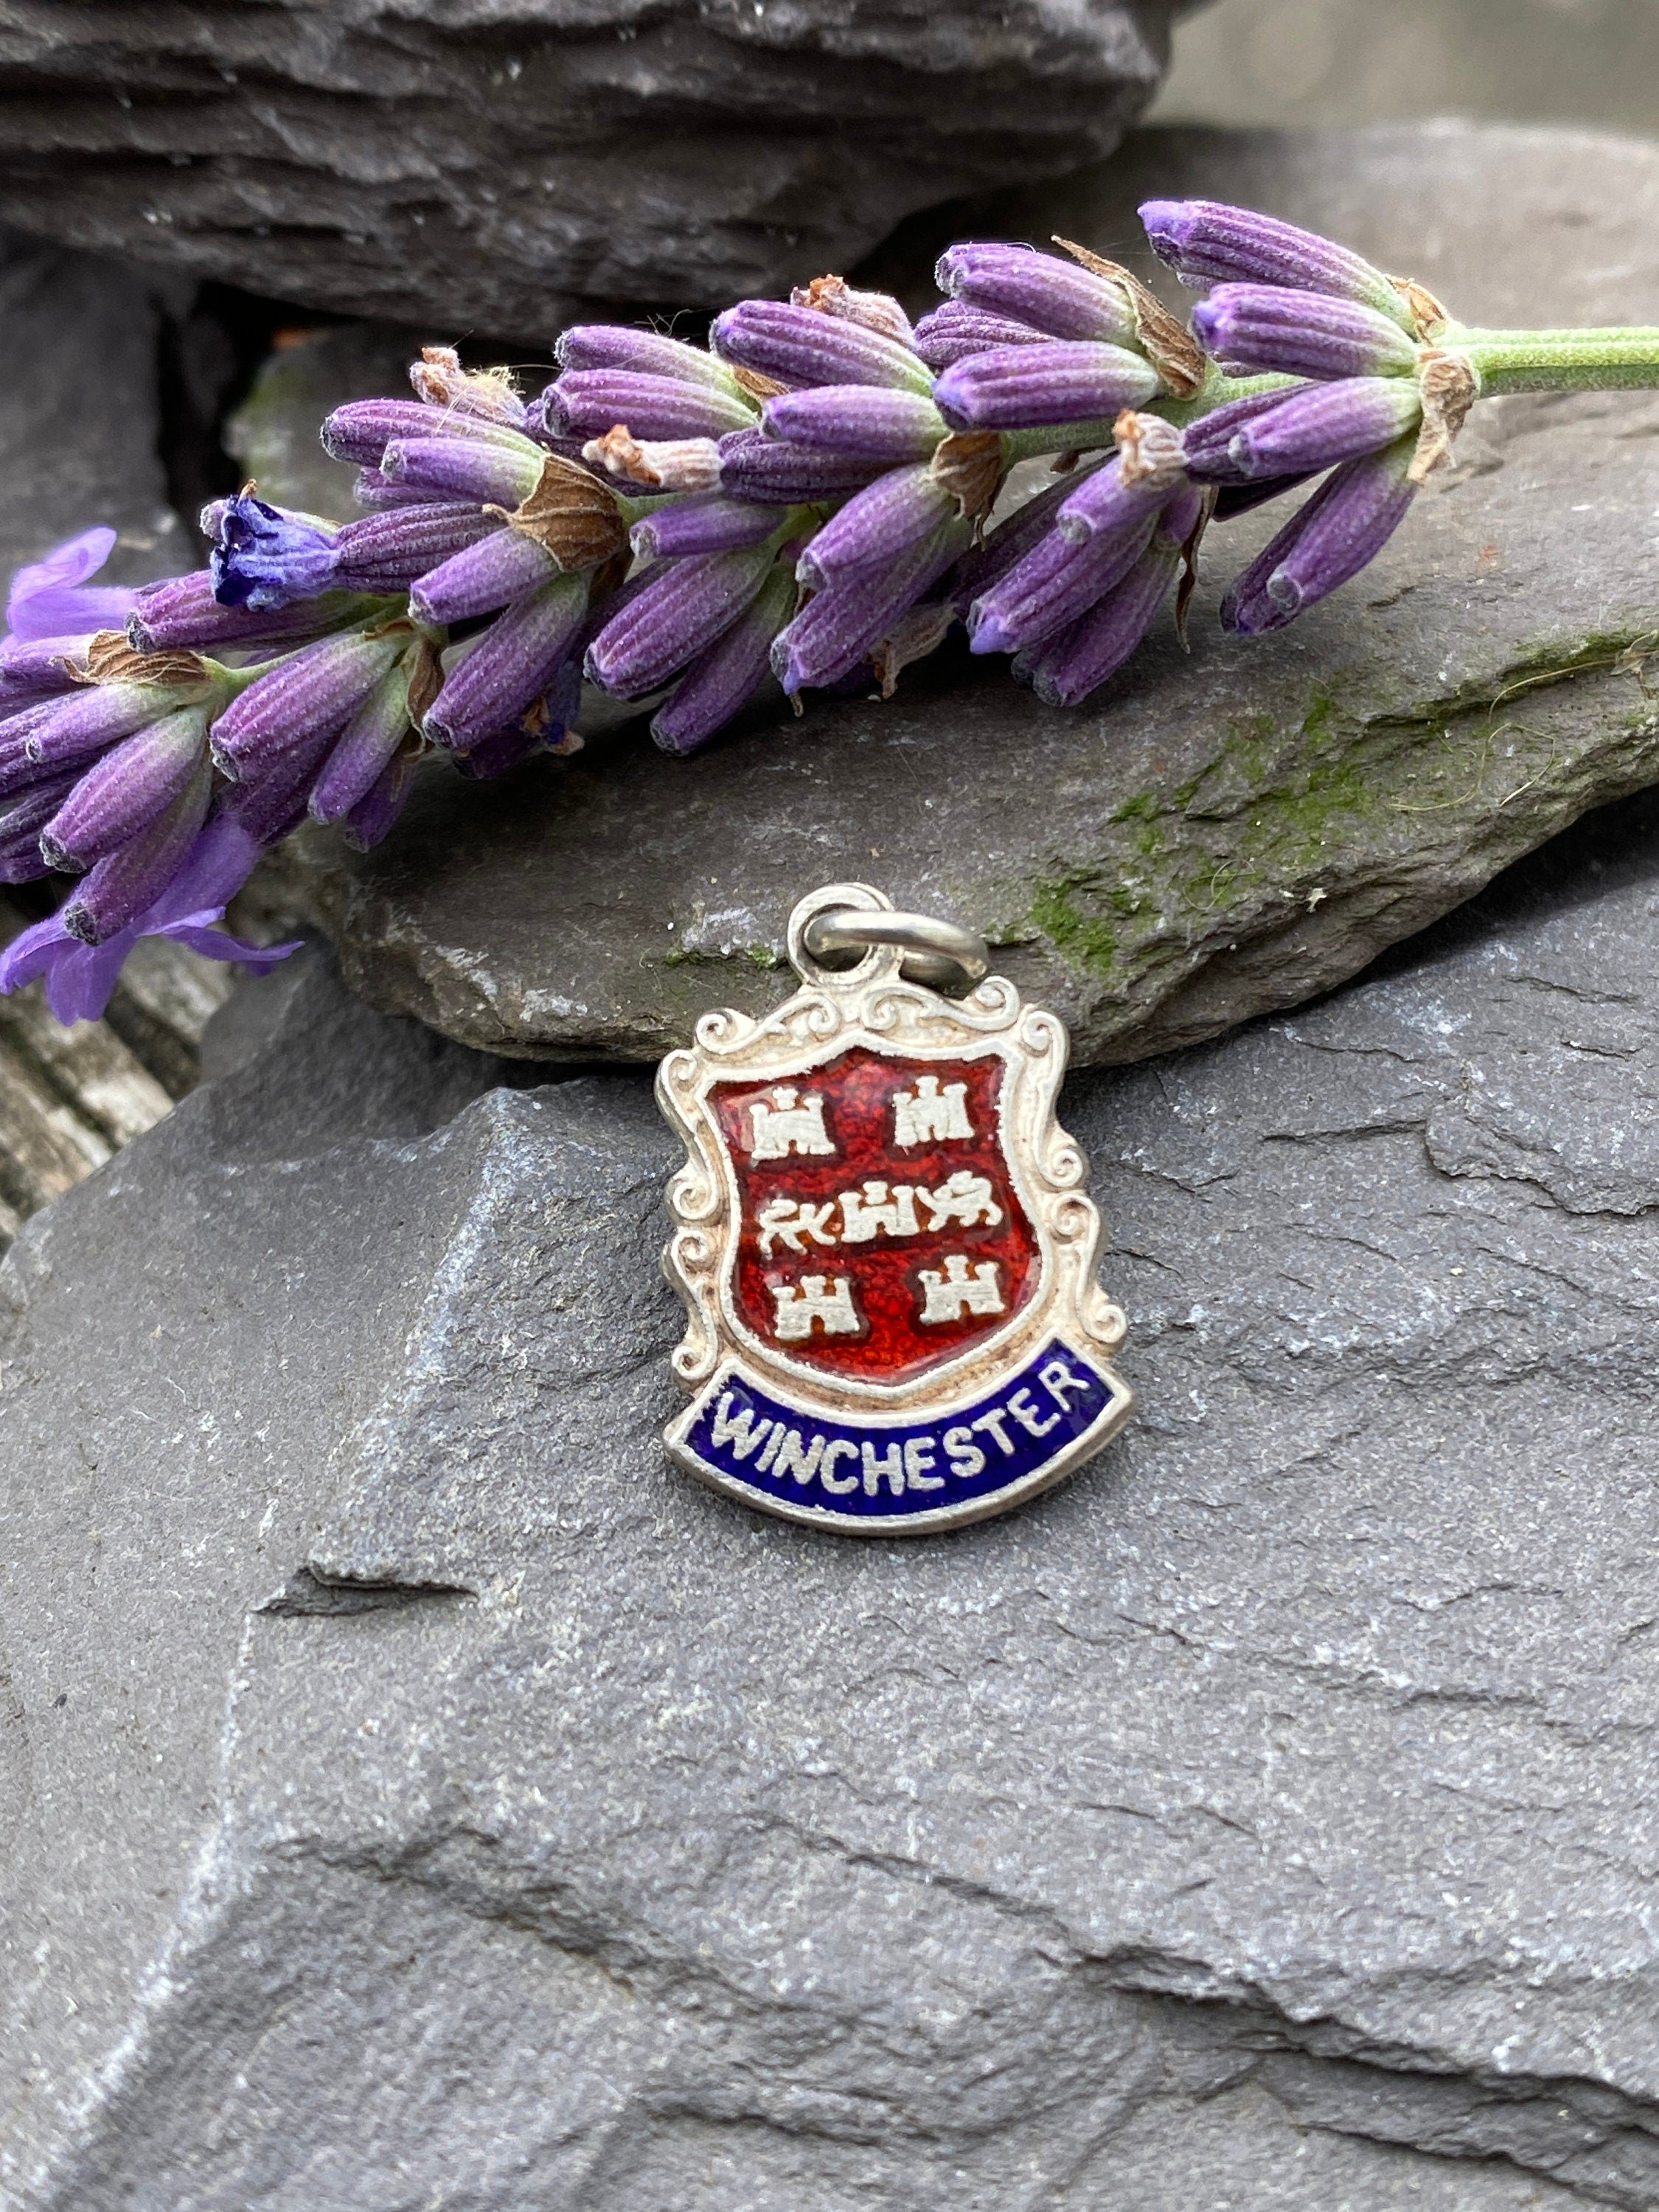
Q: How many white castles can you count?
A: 5